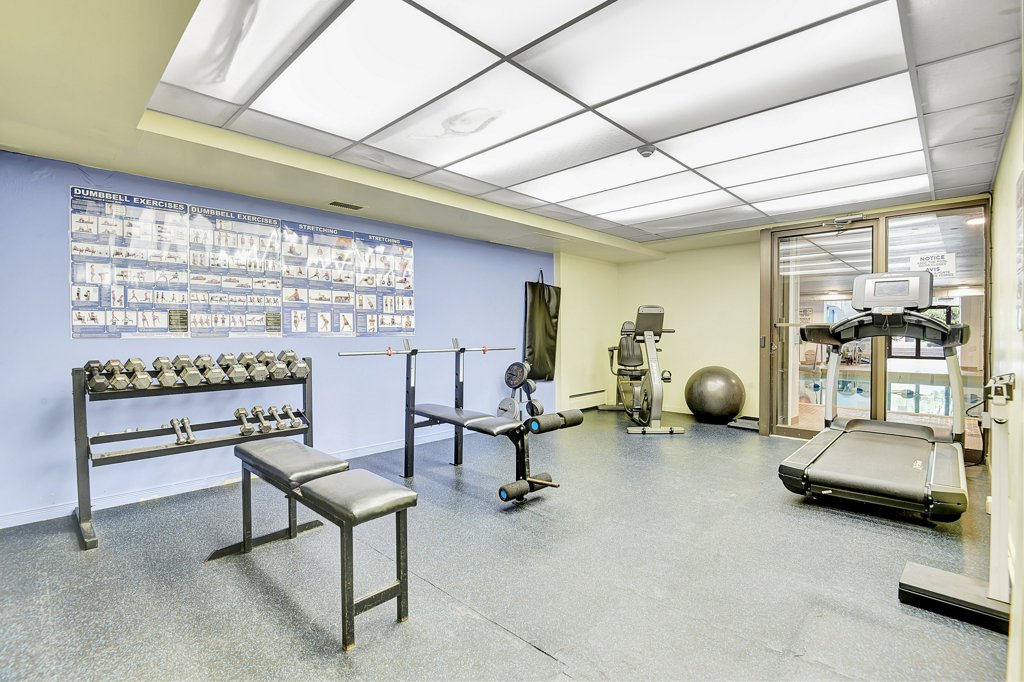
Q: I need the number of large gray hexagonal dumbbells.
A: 10